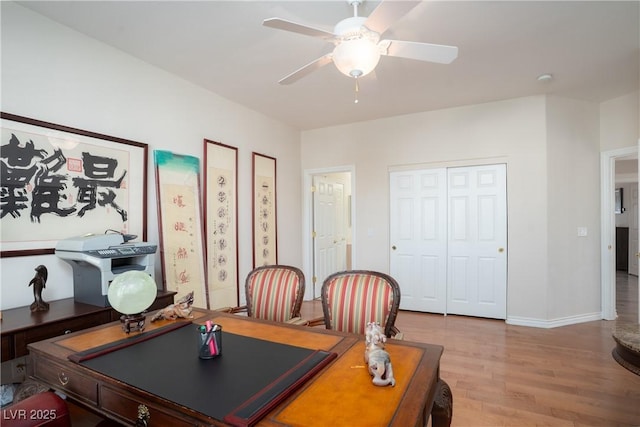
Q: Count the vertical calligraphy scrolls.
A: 3